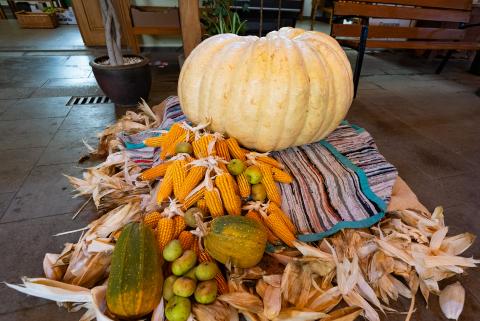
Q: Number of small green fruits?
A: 13